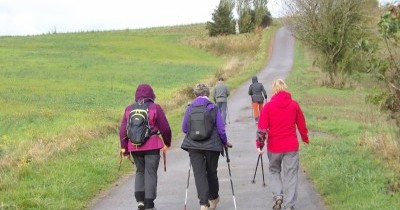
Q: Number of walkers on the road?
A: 5